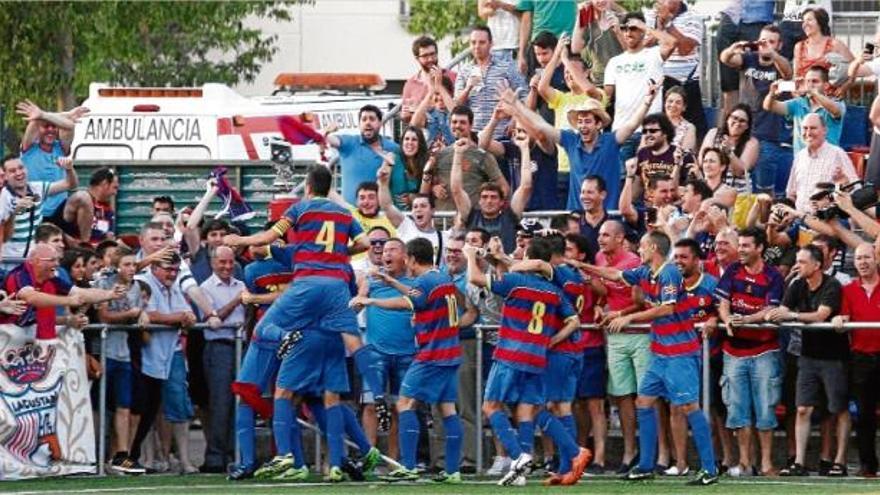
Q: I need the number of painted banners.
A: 1